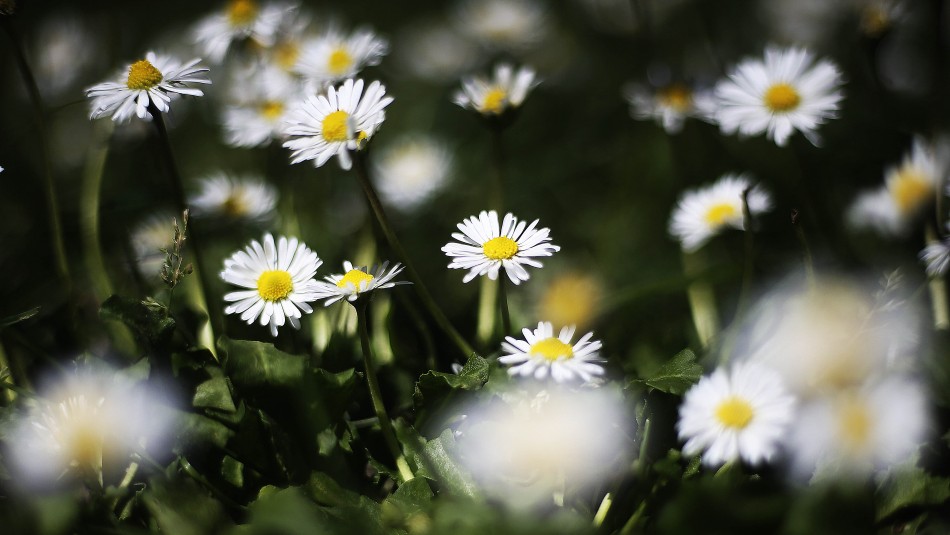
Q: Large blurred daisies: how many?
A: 4